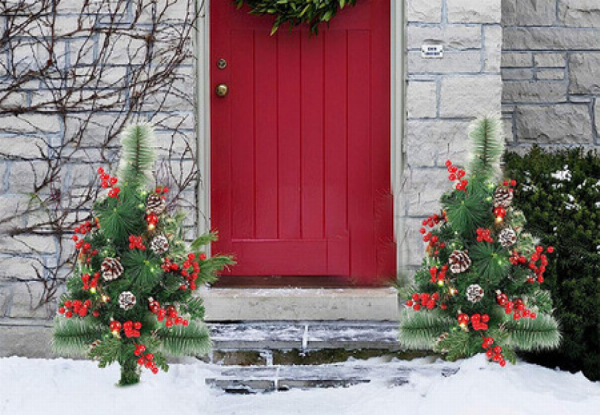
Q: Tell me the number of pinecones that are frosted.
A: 8